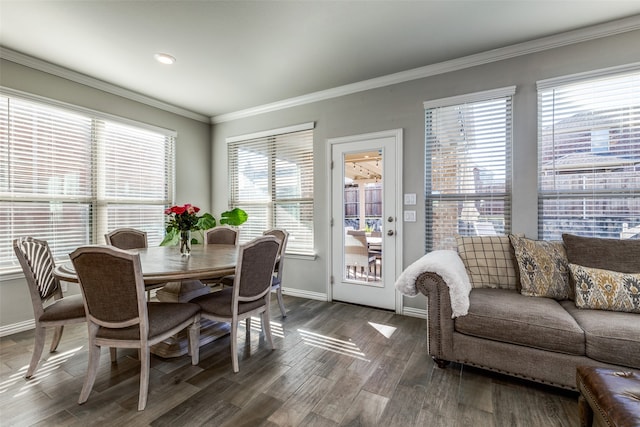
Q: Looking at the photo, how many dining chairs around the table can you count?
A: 6